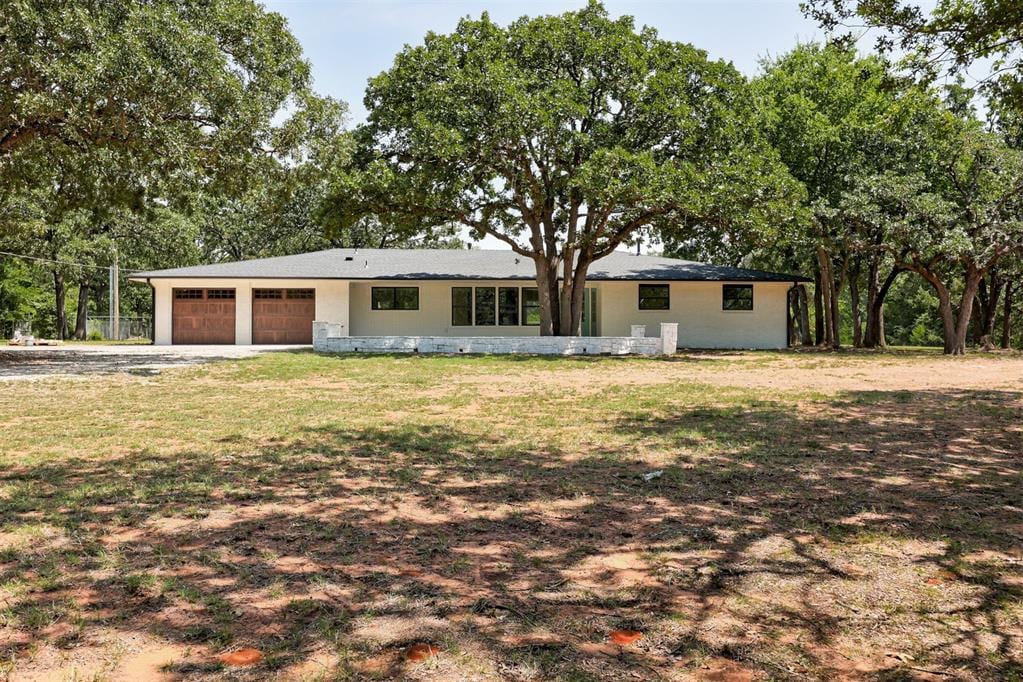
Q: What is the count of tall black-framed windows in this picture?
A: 4